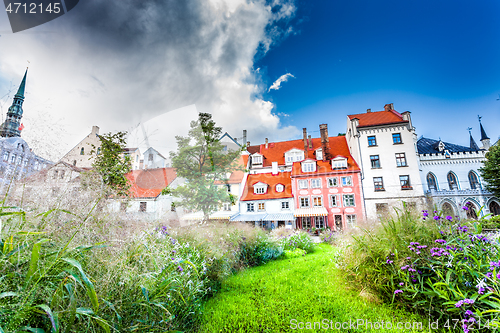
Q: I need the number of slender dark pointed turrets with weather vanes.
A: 2